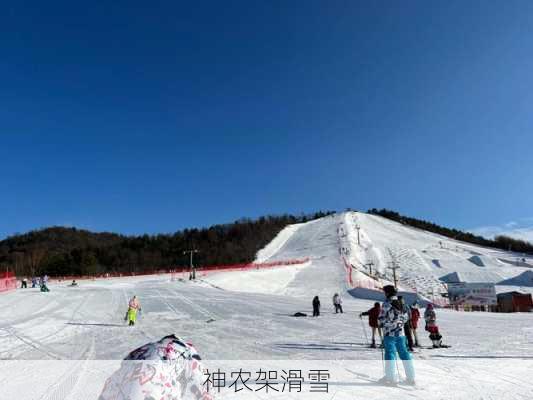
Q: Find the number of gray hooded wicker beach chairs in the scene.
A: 0